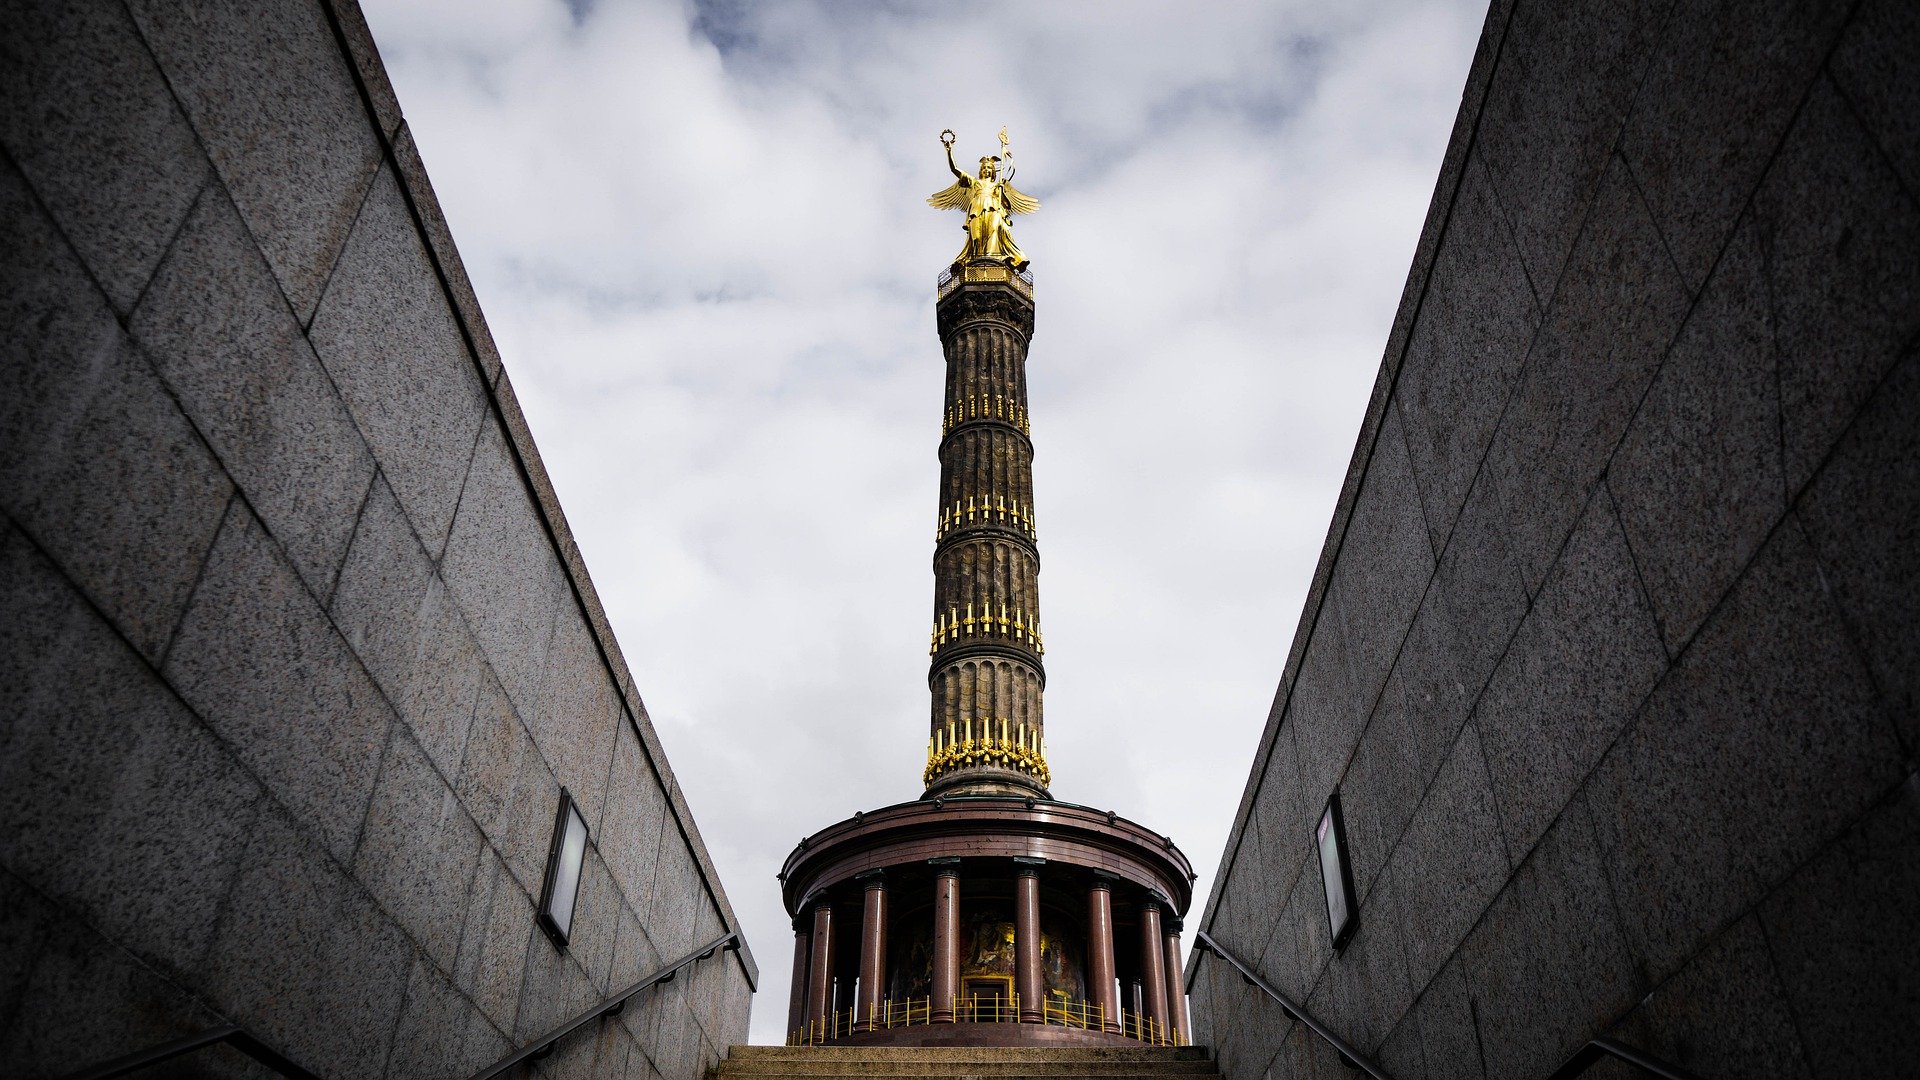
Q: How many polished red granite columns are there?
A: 8